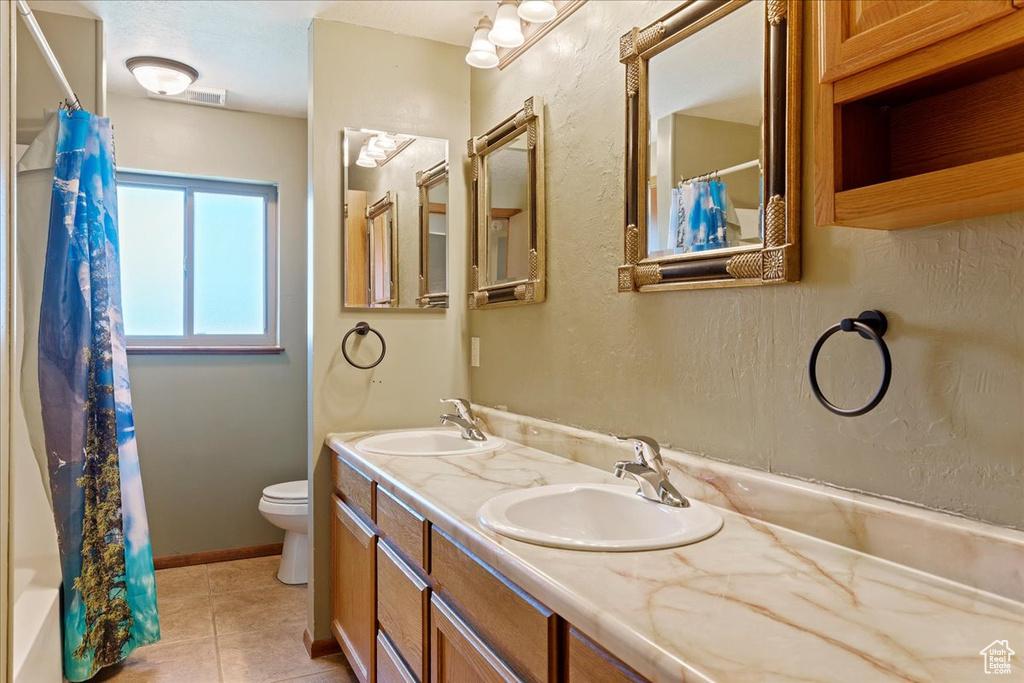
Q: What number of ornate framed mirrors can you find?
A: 2